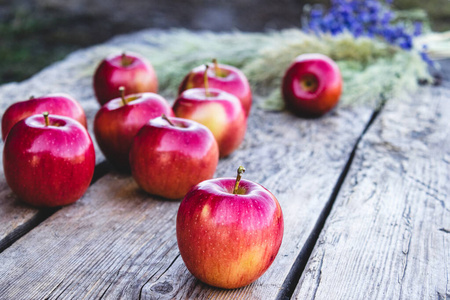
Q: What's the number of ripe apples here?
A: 9